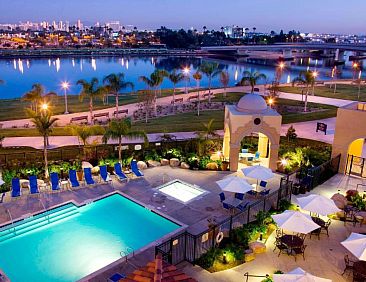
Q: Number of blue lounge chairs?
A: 8